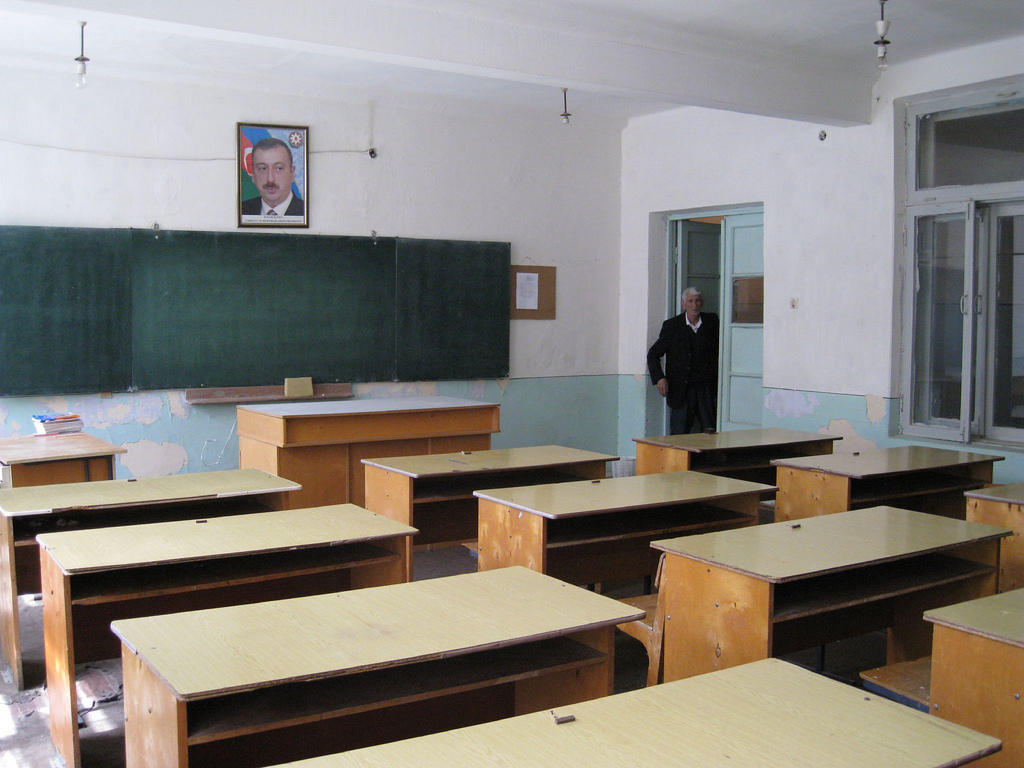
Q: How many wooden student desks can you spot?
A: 11